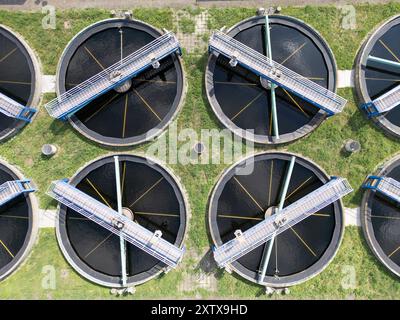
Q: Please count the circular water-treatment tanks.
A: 8